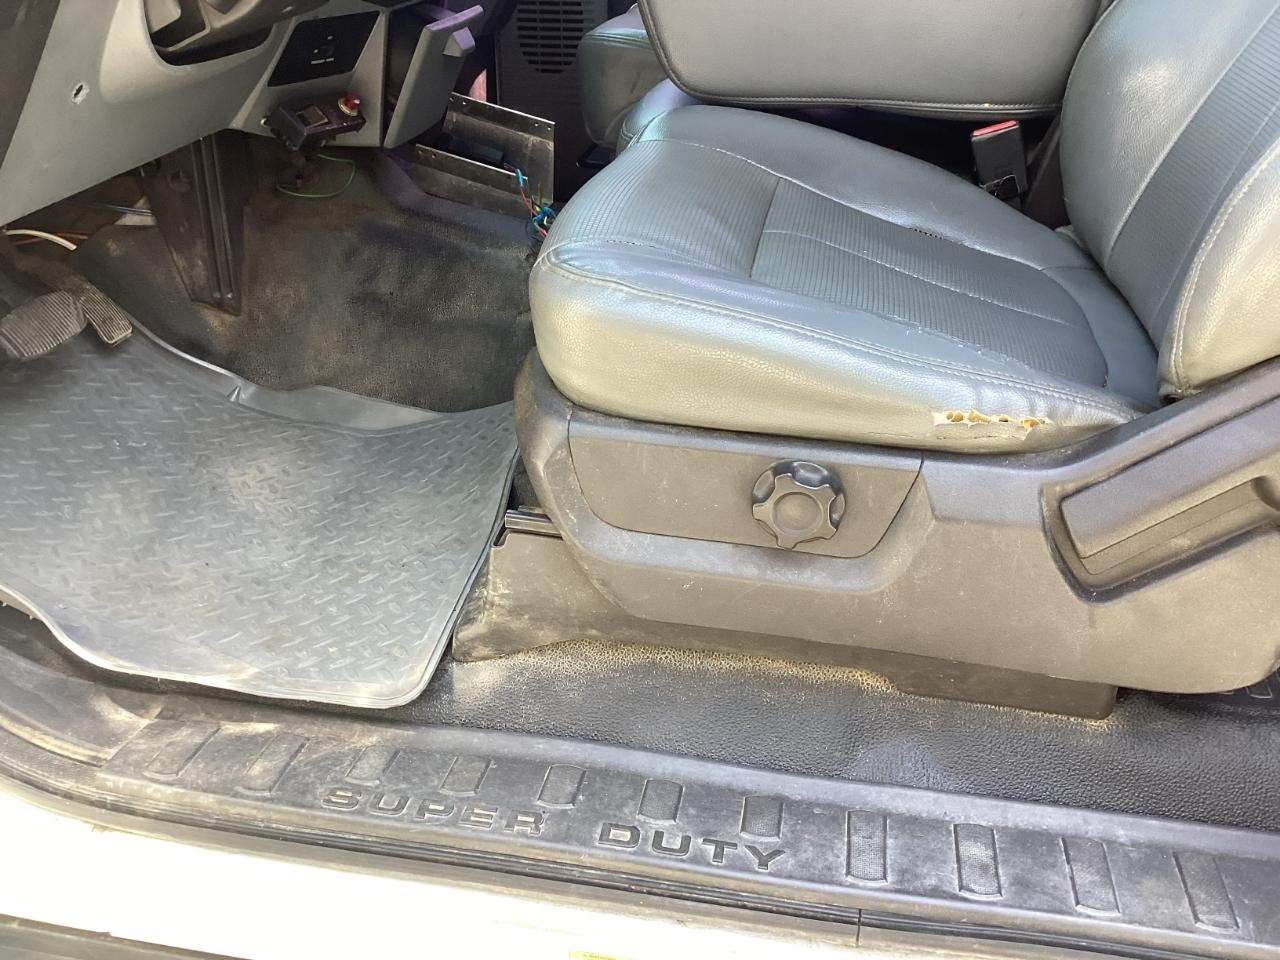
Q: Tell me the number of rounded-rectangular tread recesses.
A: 11